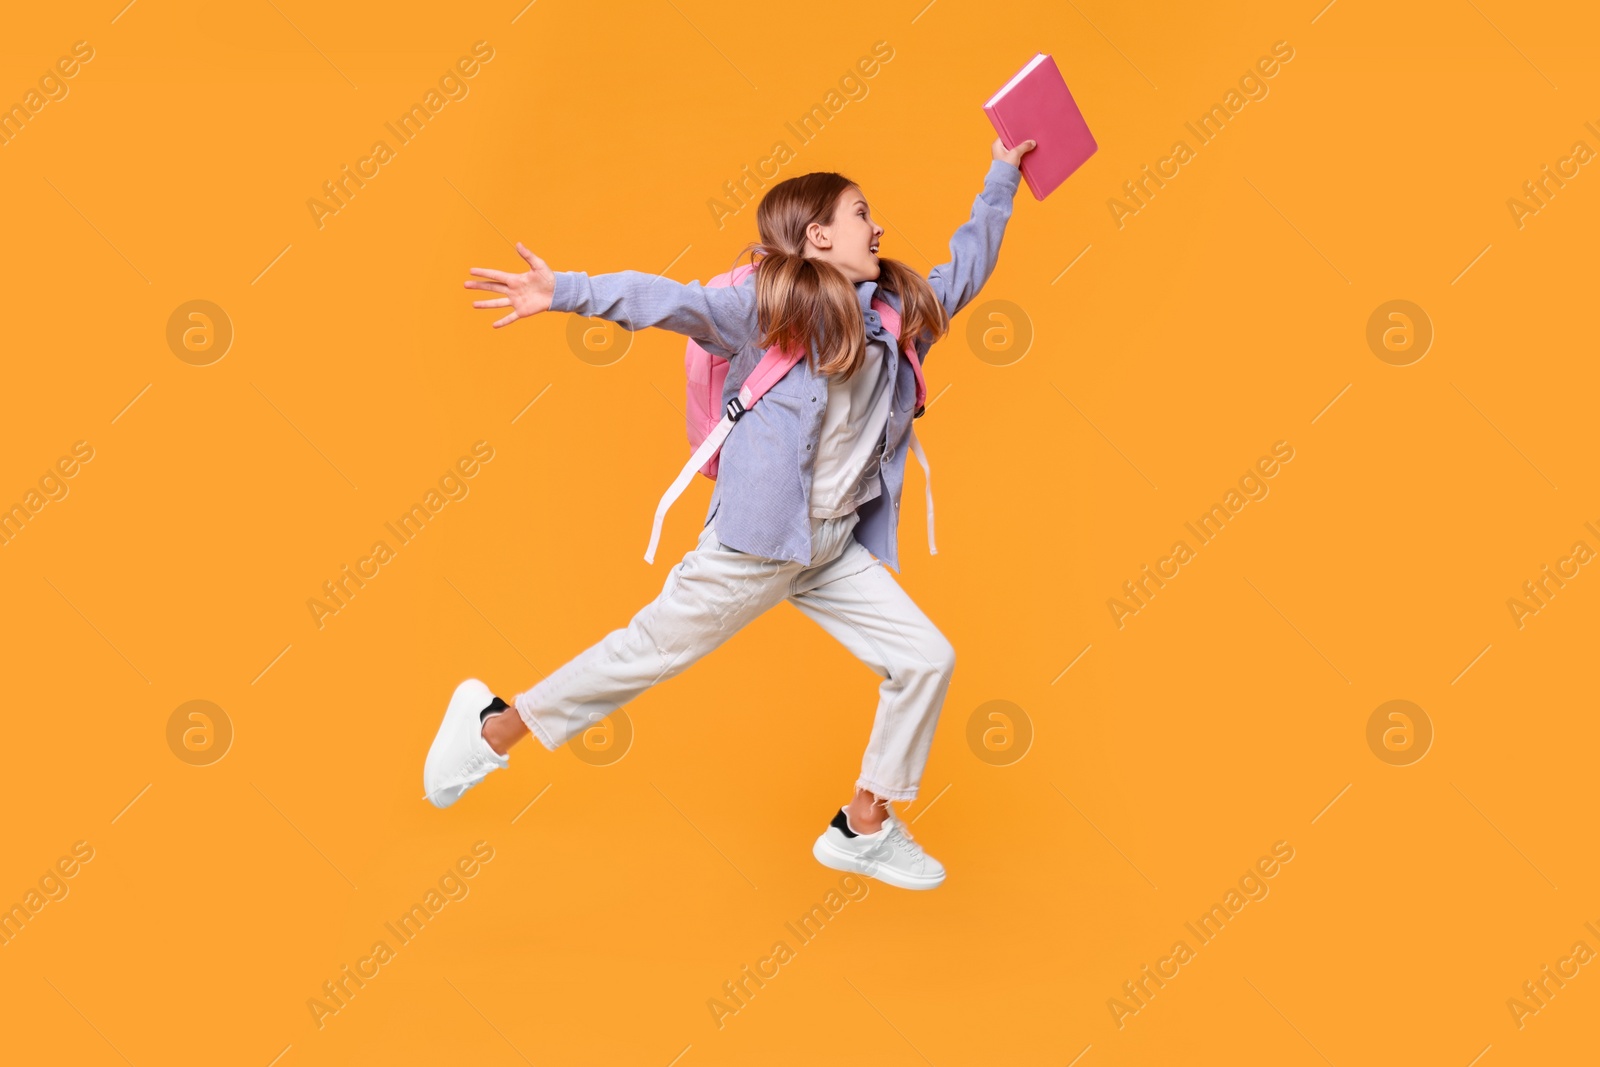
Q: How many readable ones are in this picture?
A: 1